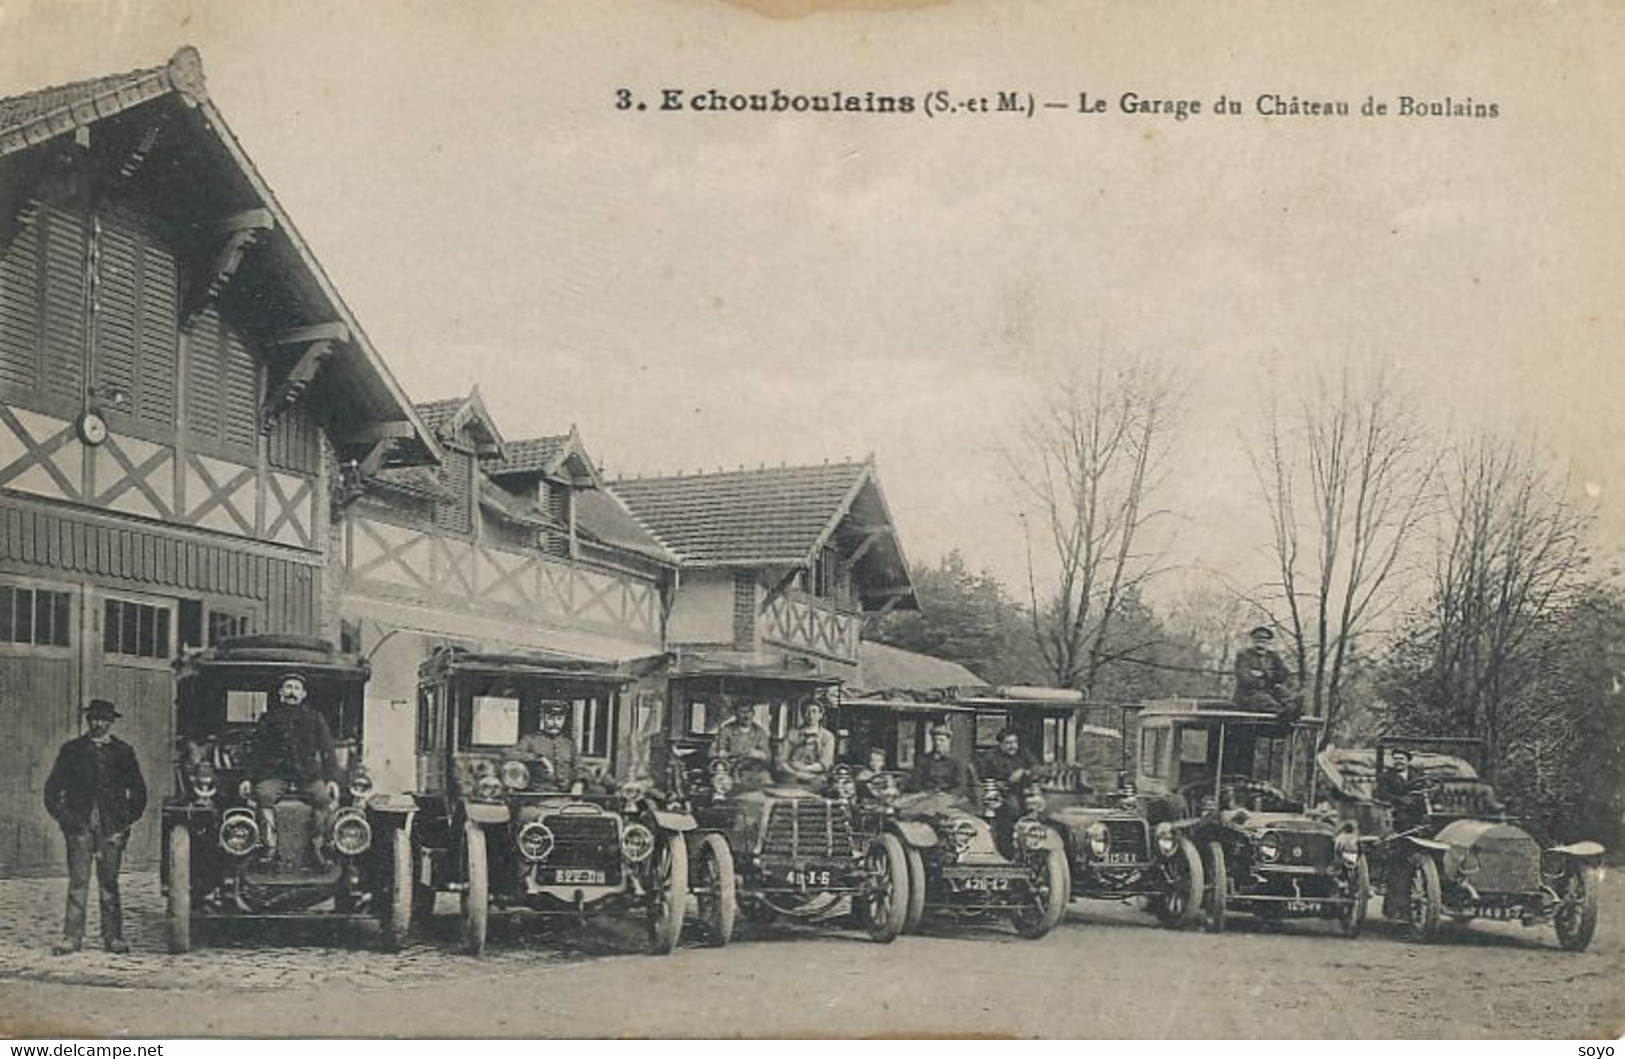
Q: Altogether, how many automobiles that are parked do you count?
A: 7